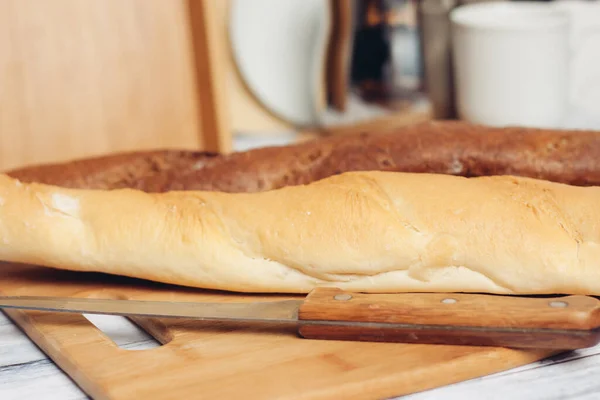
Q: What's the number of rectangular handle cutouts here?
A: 1